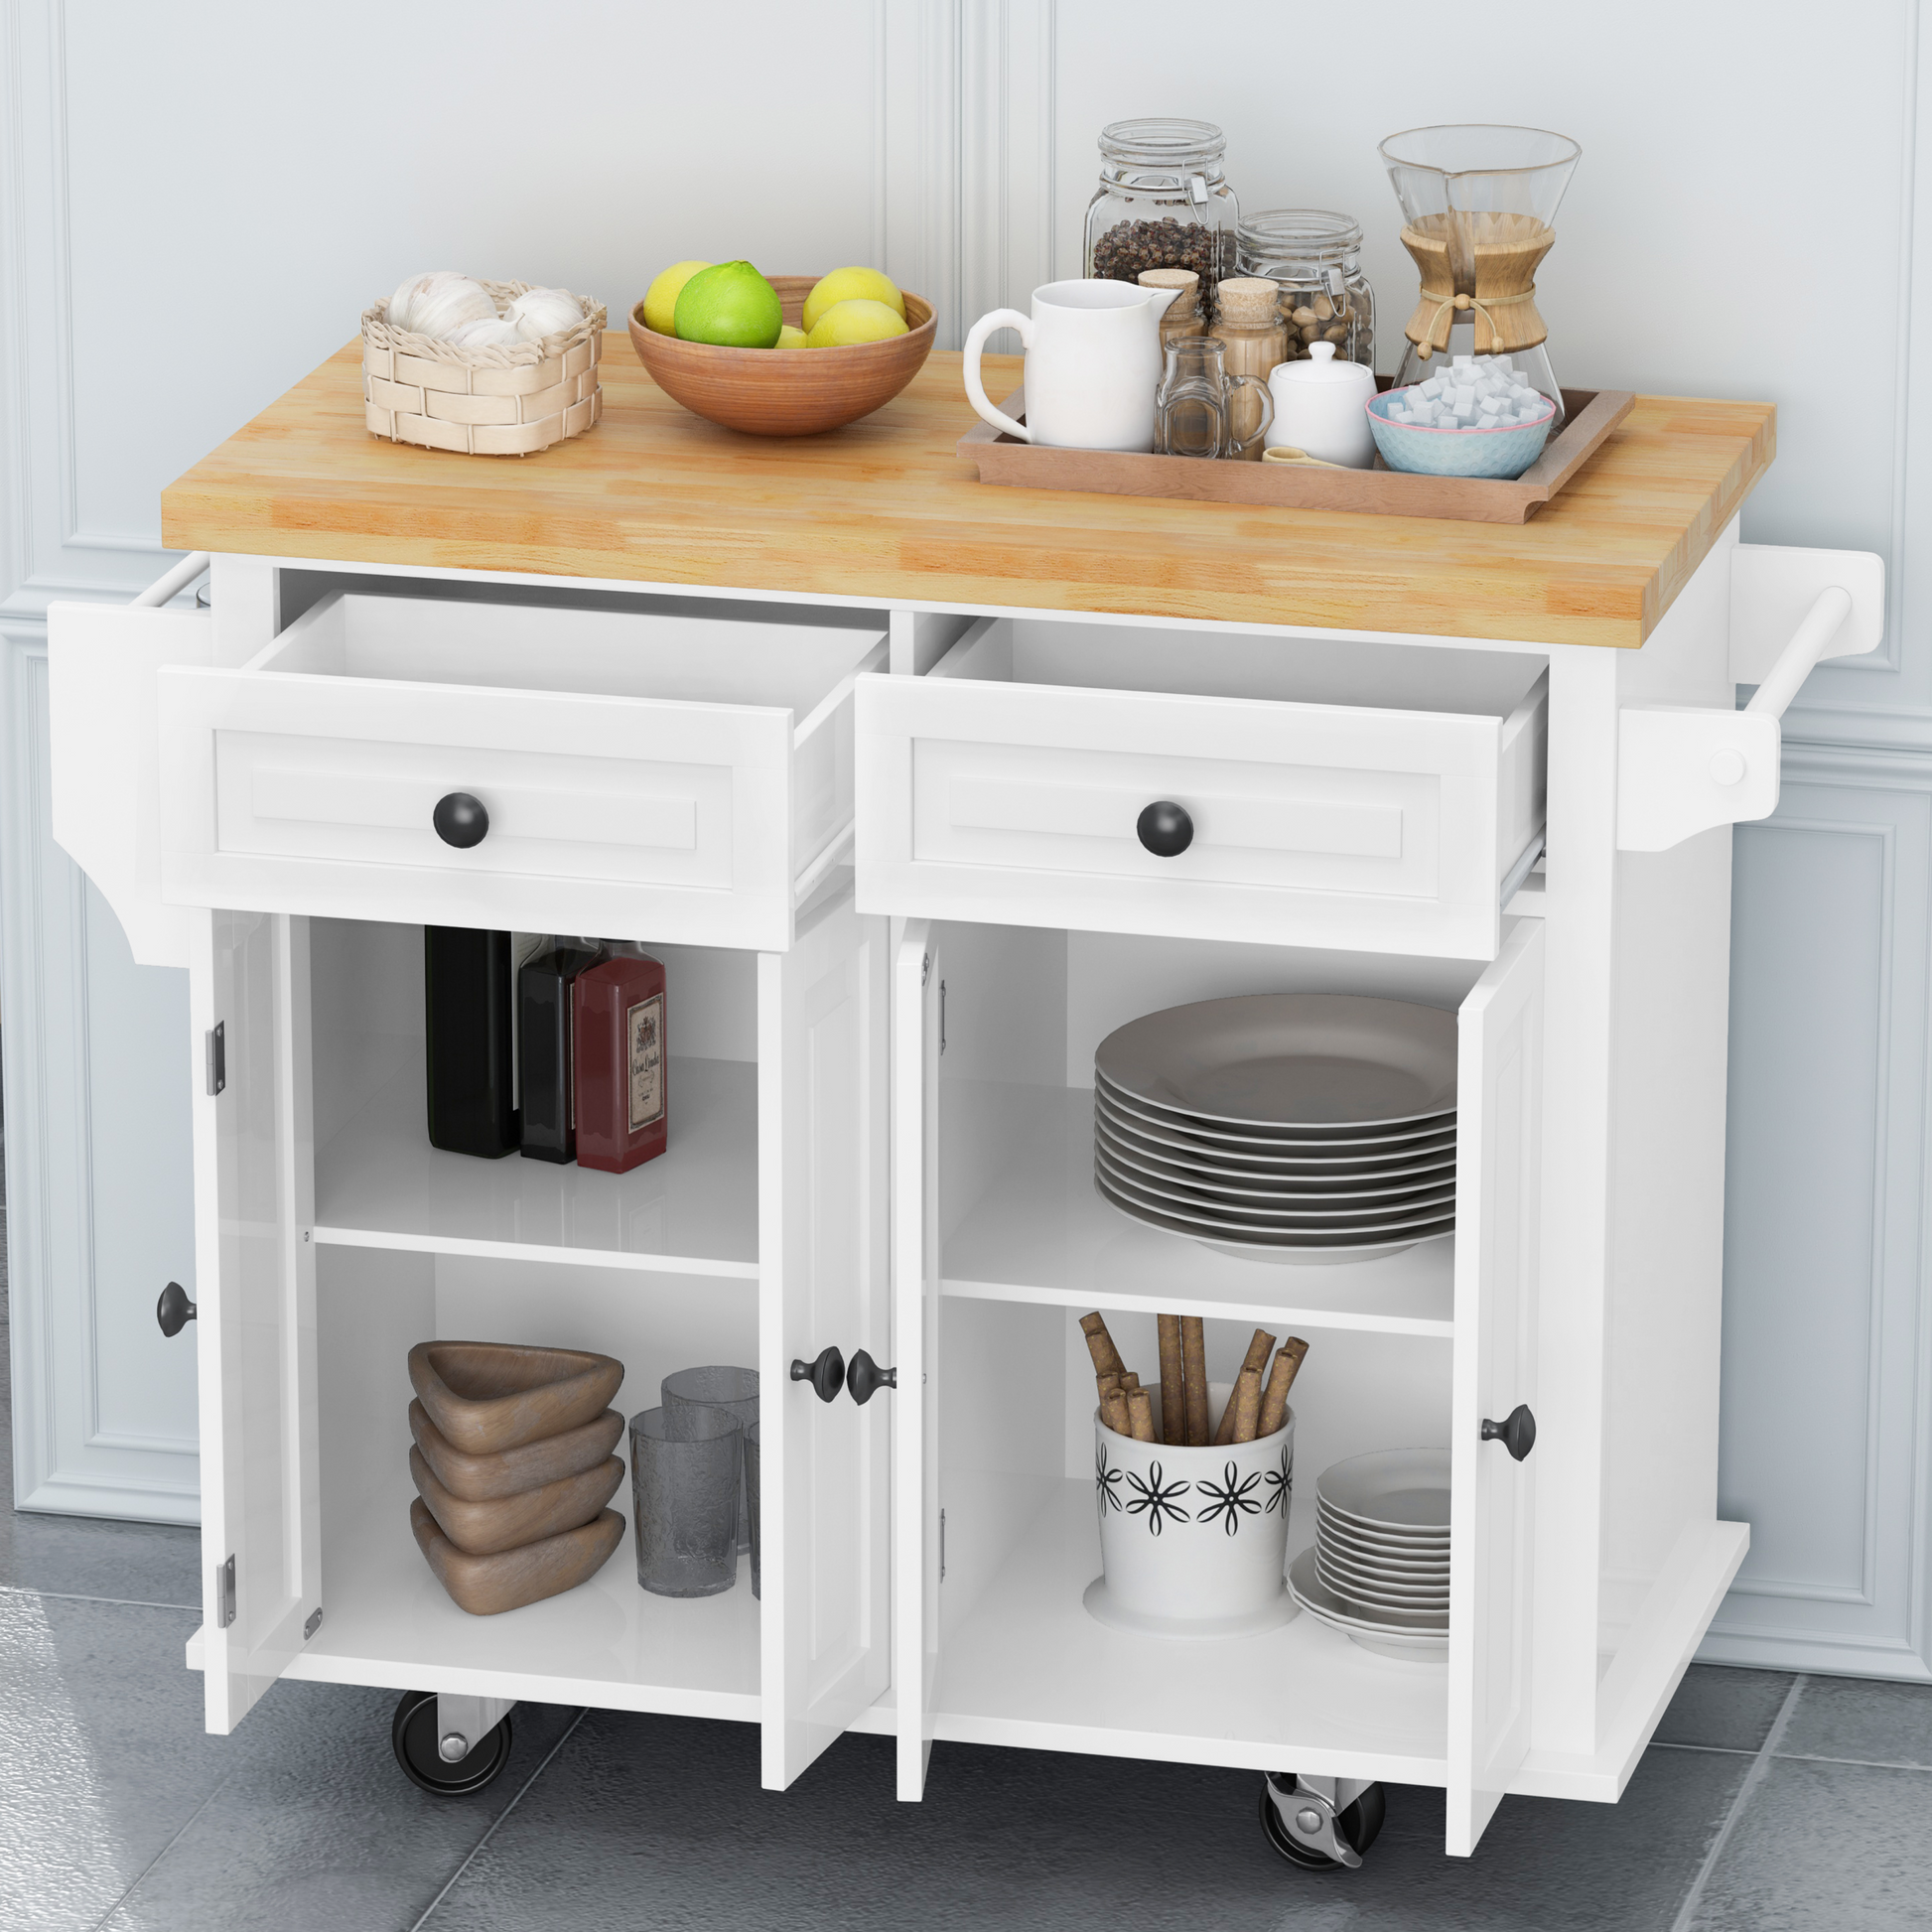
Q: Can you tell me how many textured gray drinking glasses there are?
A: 3